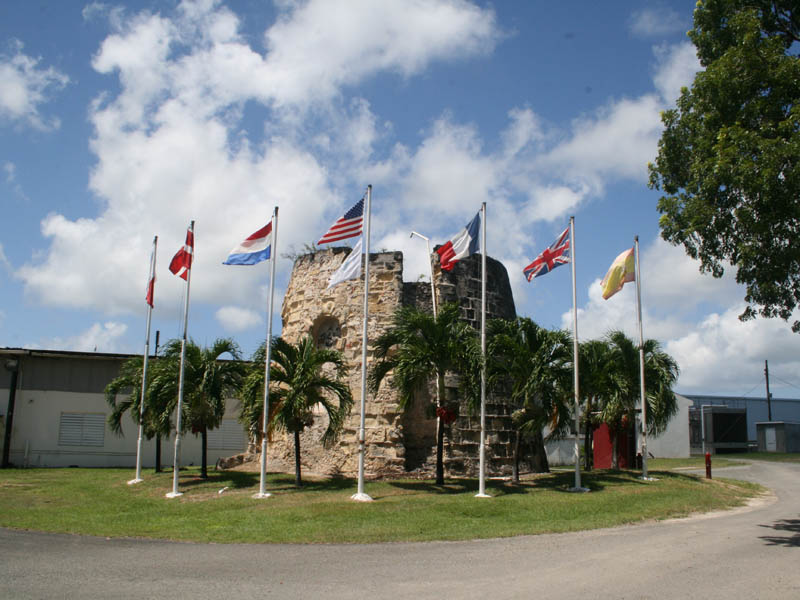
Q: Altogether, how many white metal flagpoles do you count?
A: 7